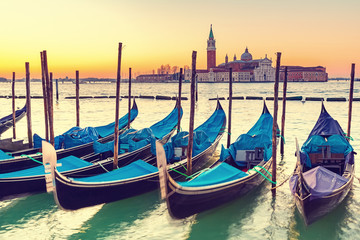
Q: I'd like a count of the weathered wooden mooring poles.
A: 14